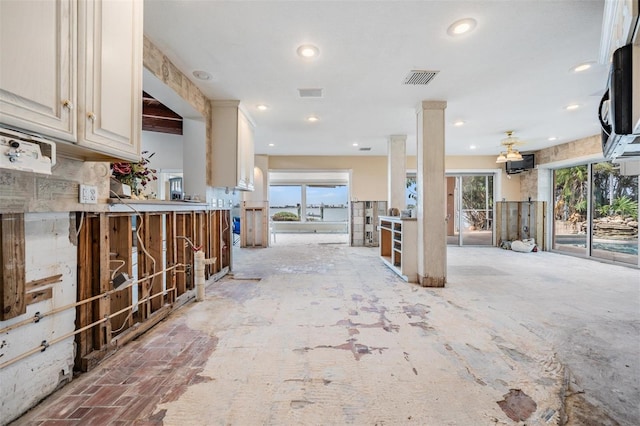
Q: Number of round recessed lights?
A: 11